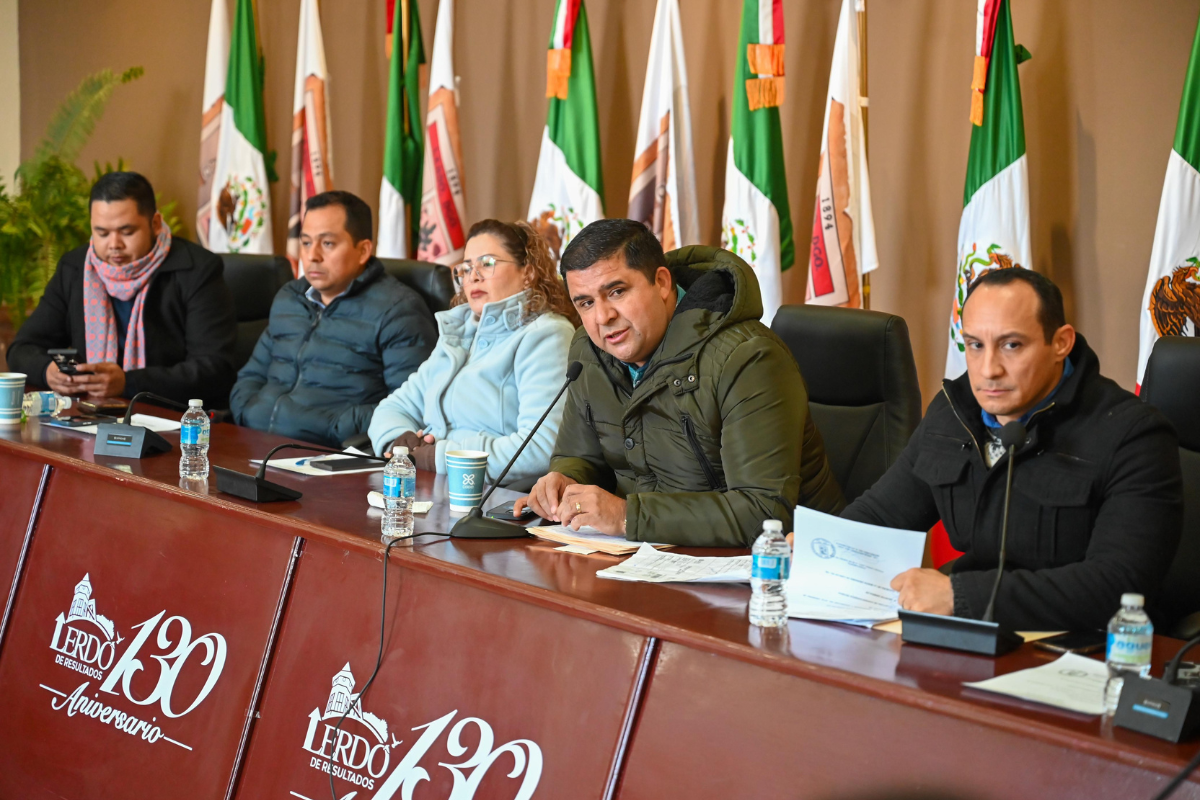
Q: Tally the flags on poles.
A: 11